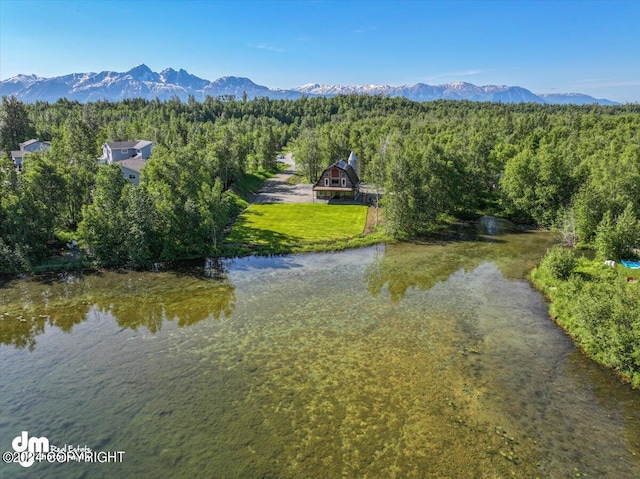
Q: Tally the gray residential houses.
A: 2